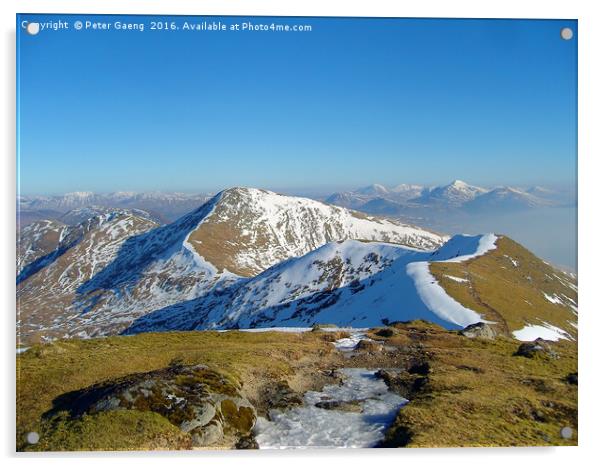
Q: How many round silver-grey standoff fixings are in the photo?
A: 4